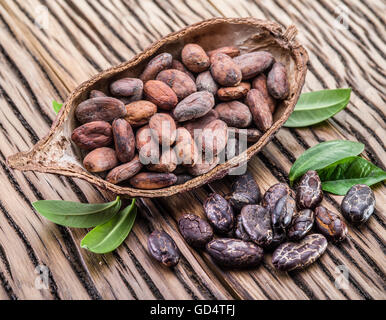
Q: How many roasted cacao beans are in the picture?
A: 13